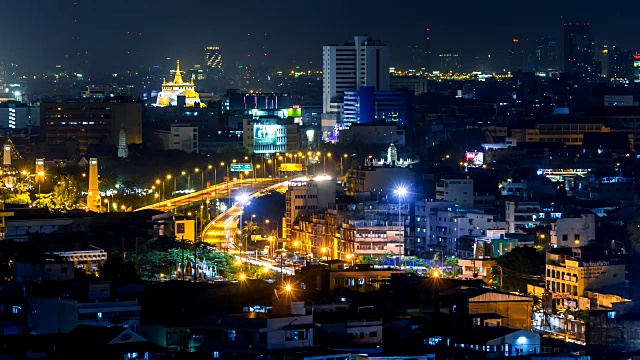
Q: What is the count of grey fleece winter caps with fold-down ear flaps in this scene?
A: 0